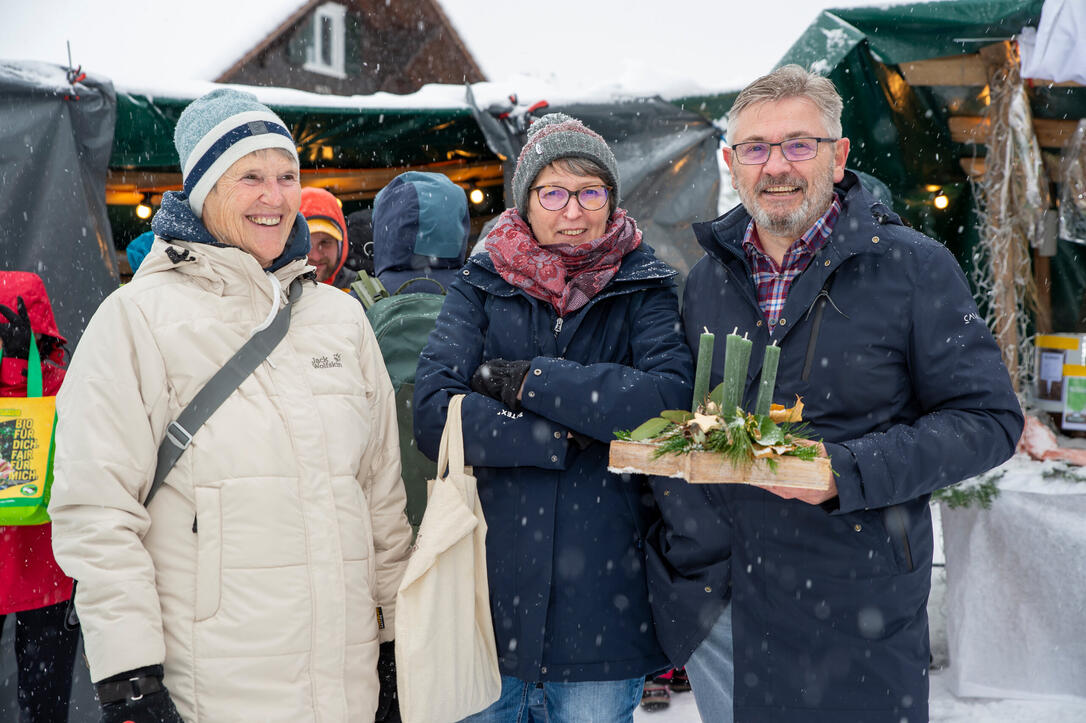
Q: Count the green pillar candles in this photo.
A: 4